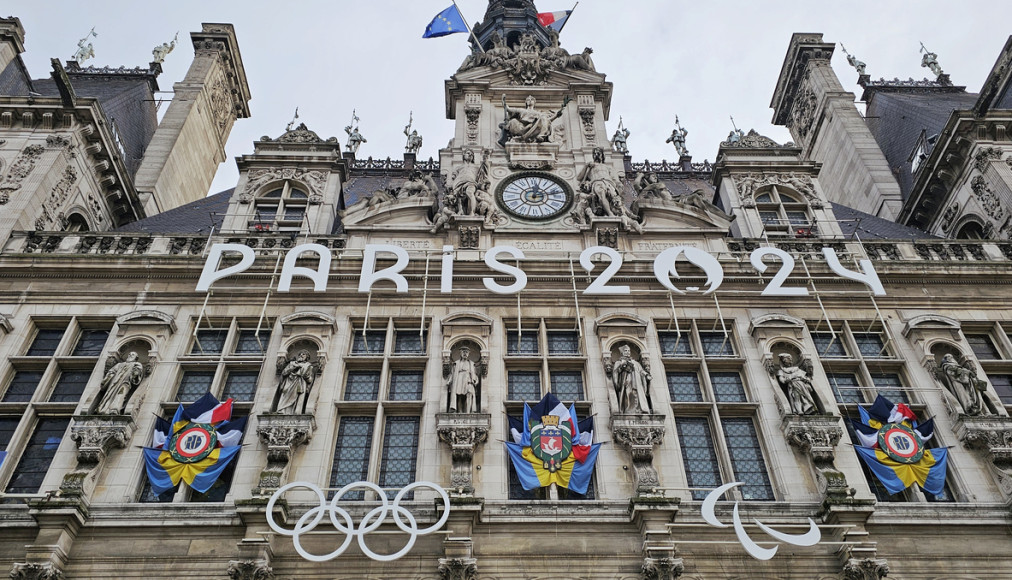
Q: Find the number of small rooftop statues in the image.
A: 10